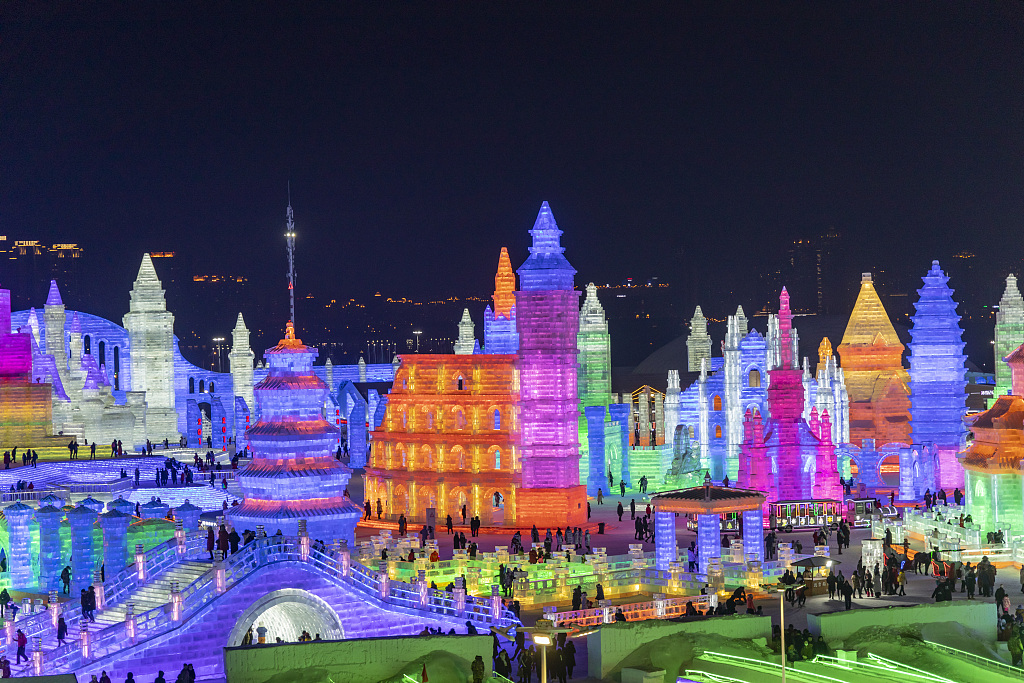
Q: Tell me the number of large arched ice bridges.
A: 1